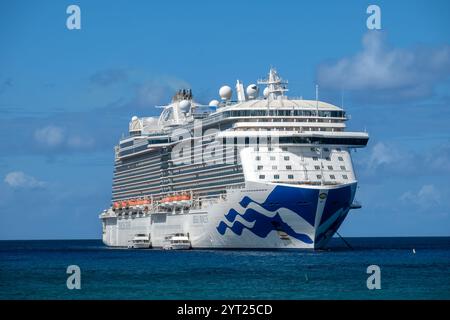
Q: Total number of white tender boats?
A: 2